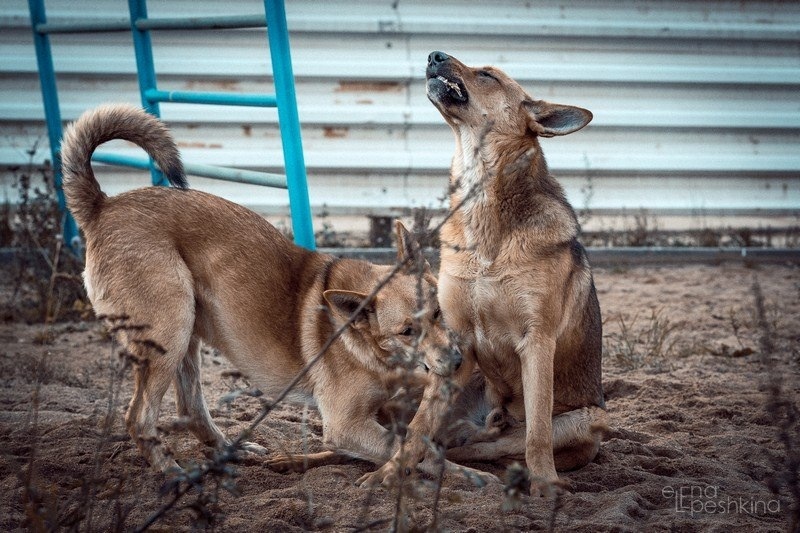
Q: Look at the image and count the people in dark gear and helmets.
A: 0